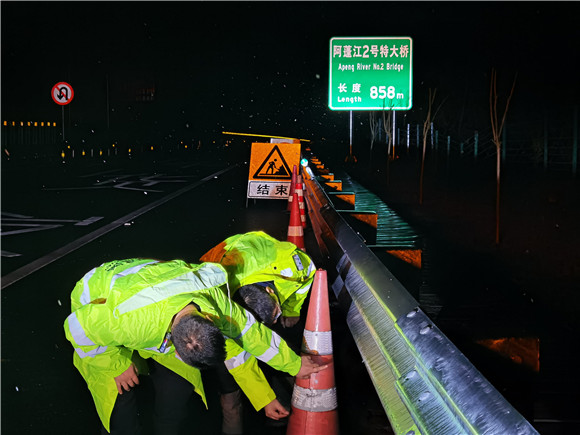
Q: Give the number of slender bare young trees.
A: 4